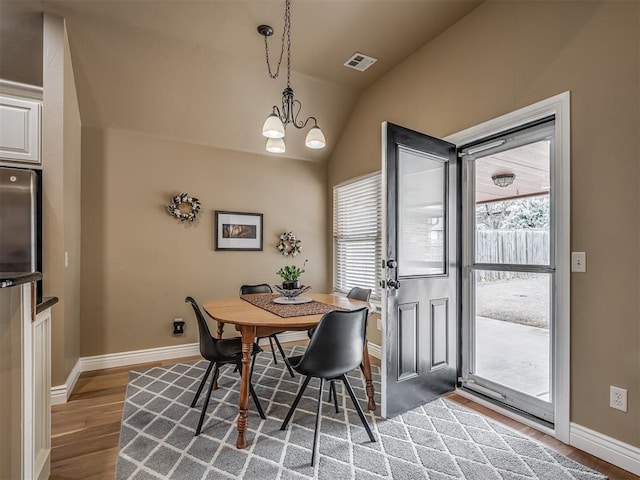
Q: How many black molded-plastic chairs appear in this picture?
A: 4